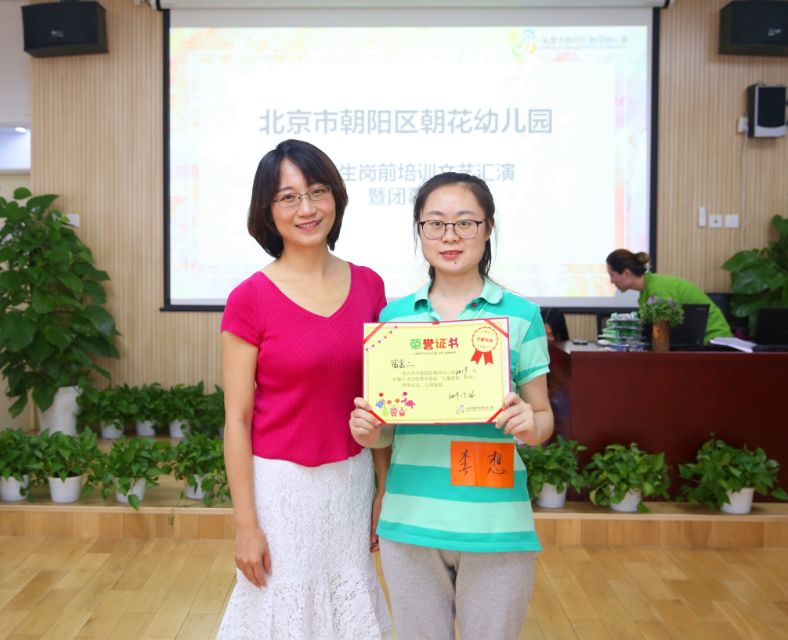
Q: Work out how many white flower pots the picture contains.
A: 11